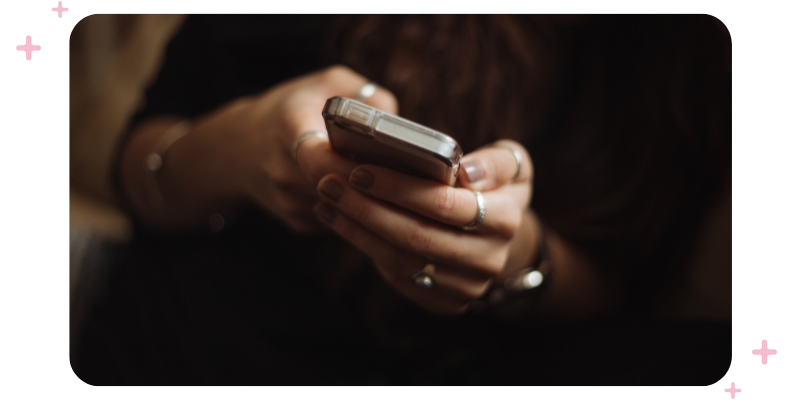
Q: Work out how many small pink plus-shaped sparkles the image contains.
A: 4